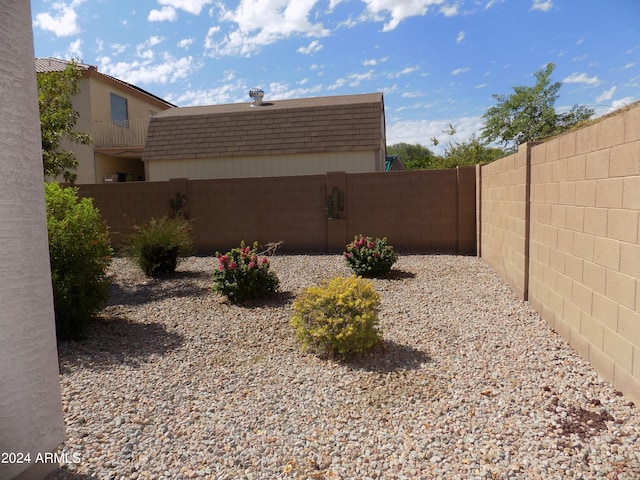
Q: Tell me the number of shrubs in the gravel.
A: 5